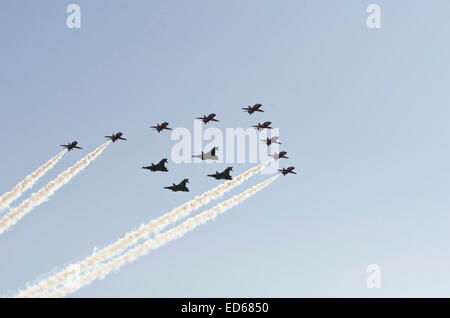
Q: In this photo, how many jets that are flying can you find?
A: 13